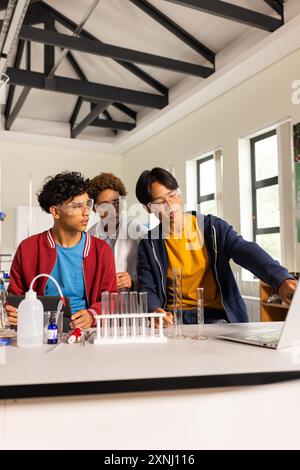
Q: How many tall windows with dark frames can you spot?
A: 2